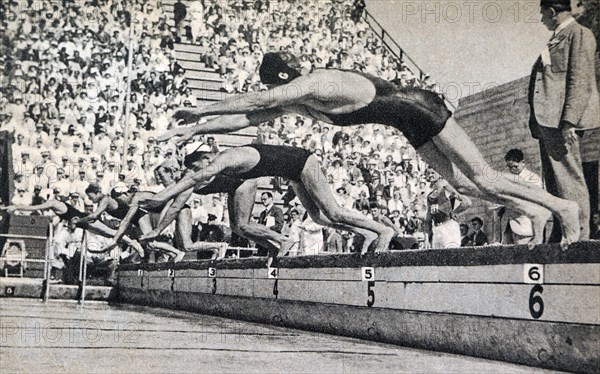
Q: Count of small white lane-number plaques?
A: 6